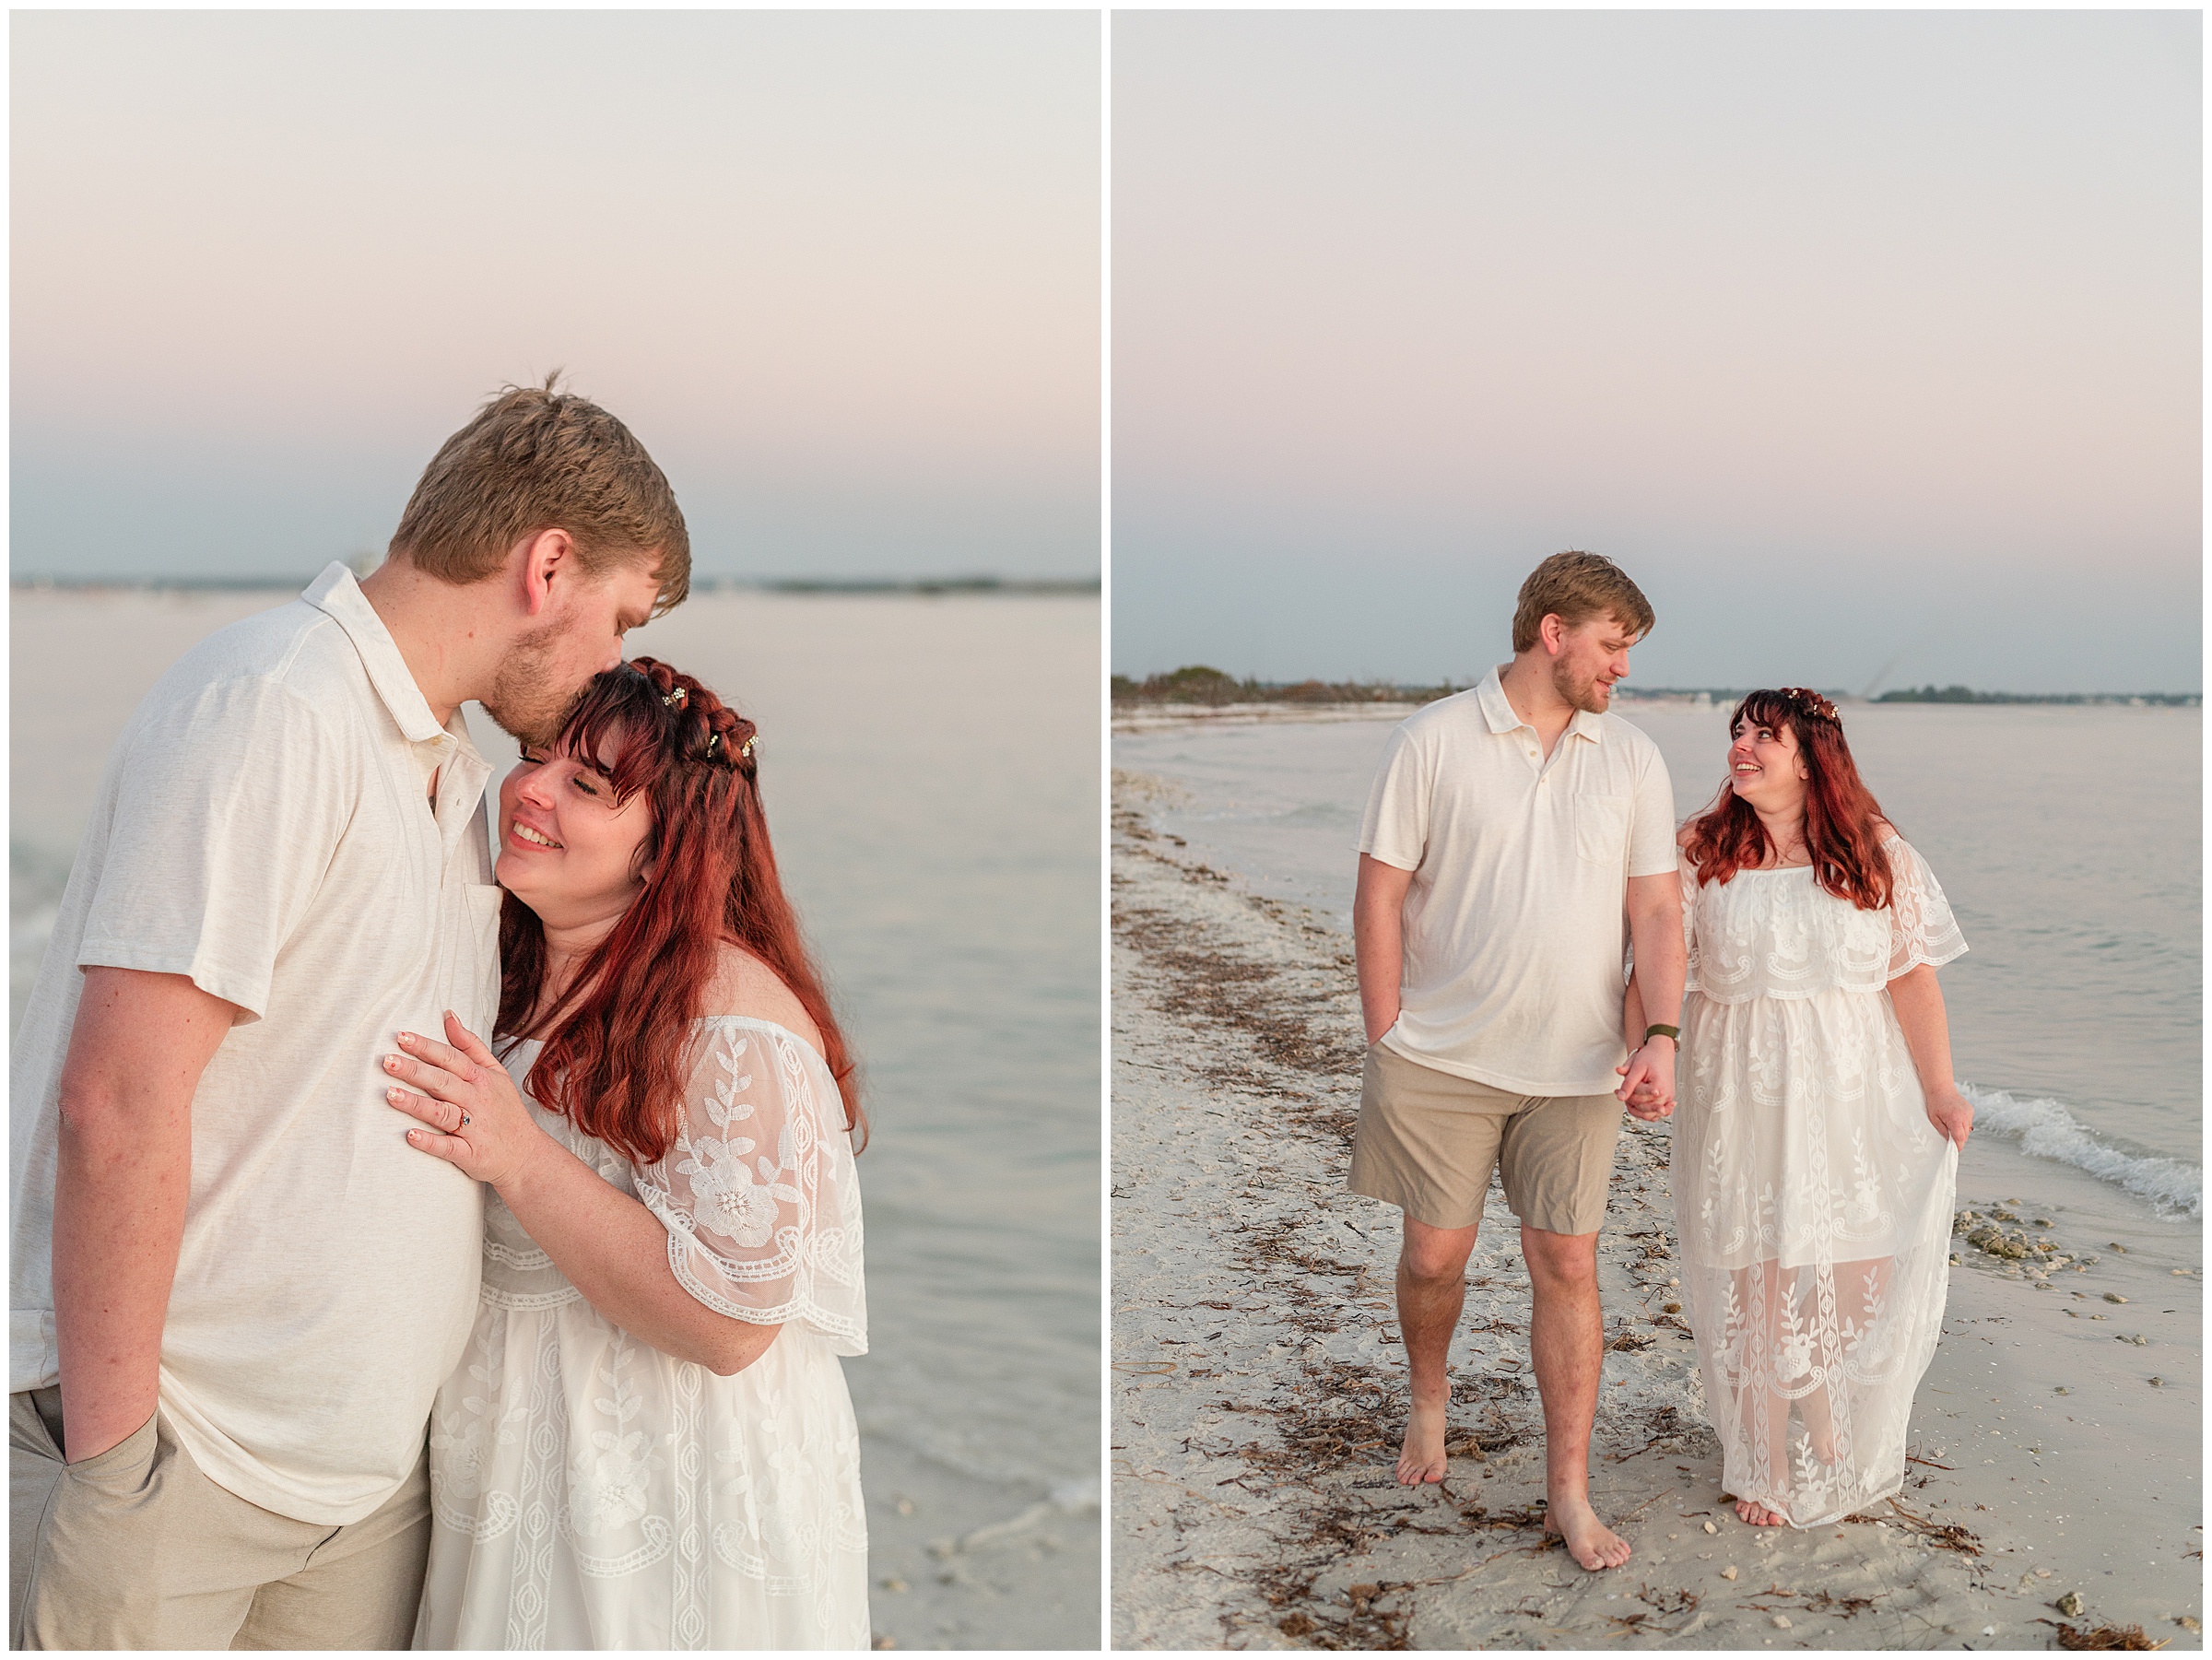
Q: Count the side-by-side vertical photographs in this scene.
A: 2